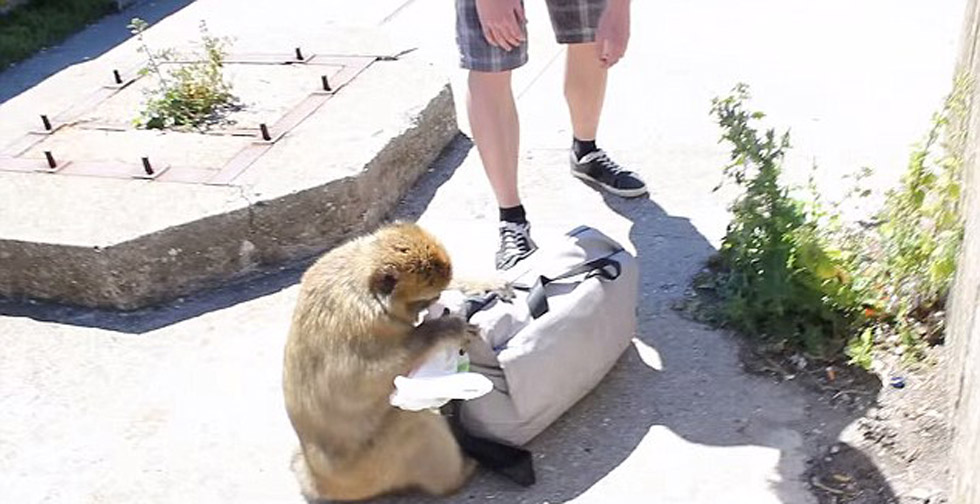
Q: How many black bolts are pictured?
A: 7